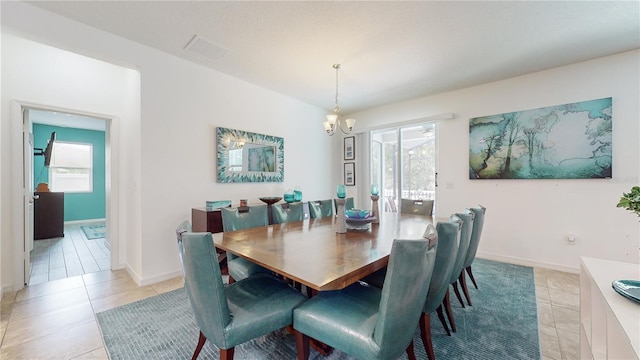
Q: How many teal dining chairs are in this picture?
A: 10